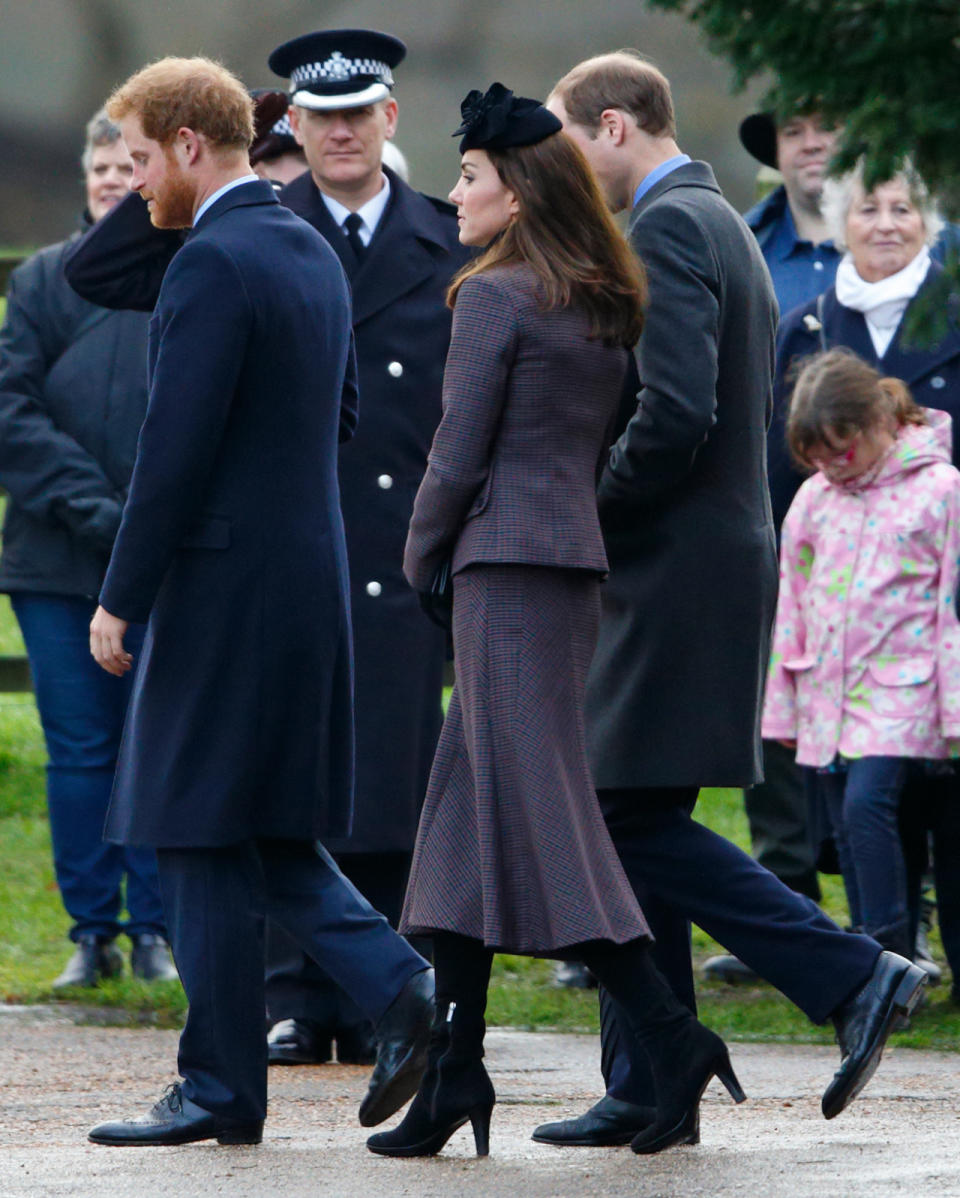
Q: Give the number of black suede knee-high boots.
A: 2